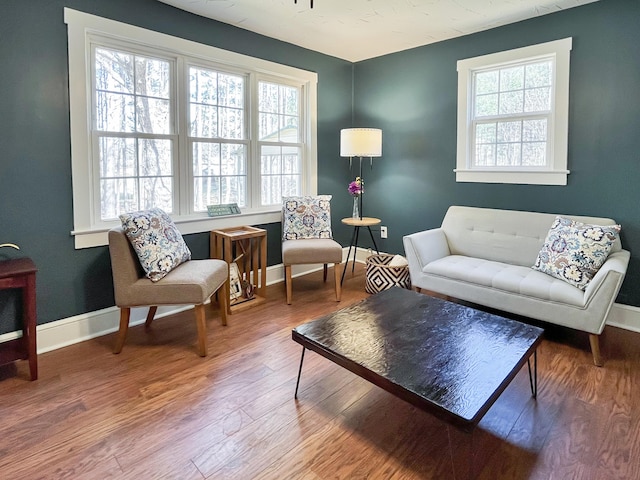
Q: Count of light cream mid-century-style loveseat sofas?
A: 1